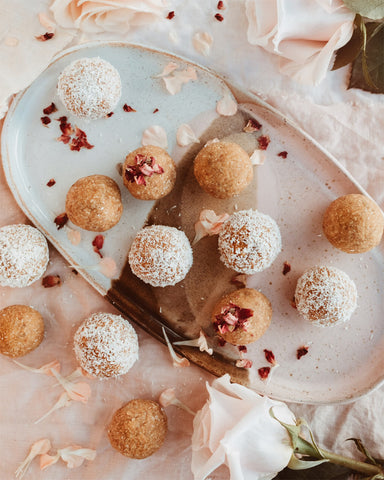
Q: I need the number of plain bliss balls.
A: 5